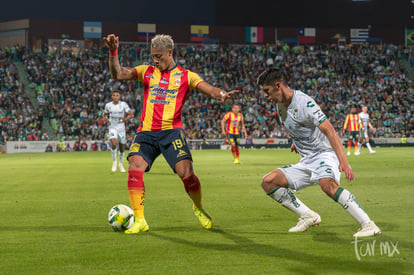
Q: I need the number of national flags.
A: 7